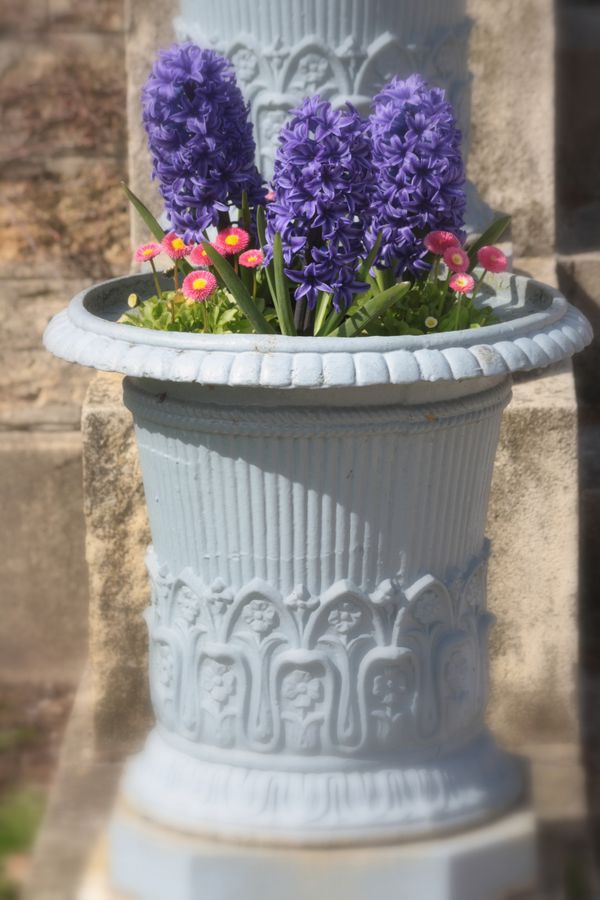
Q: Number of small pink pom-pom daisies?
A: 10